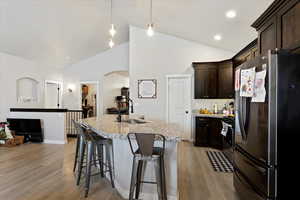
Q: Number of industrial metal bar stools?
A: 3